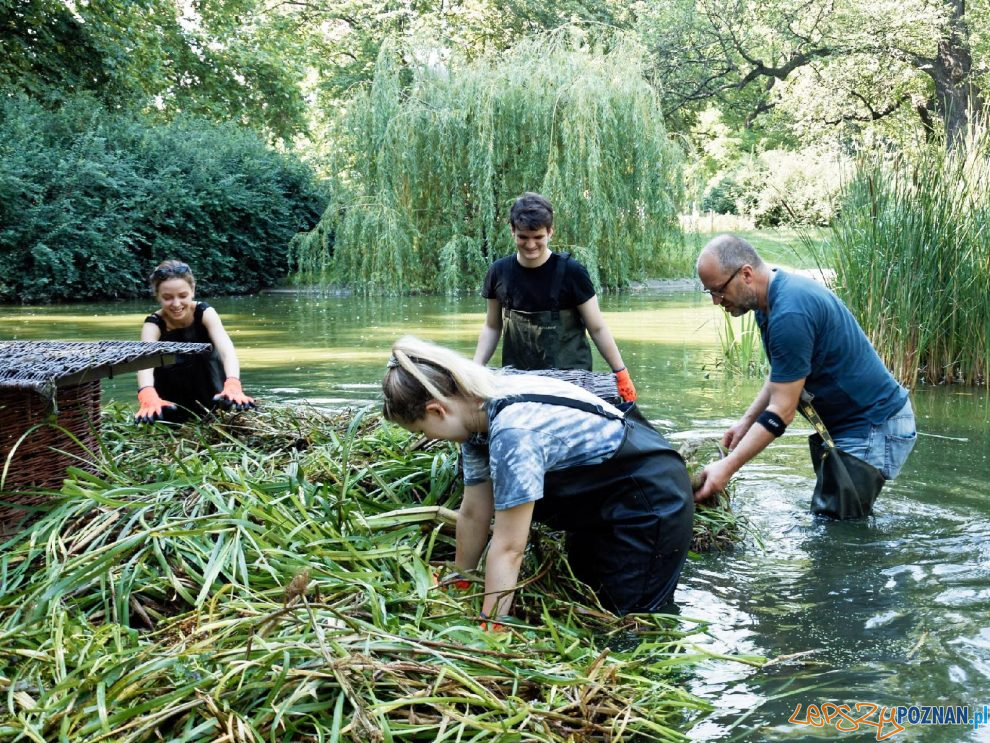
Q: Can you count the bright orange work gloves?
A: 5